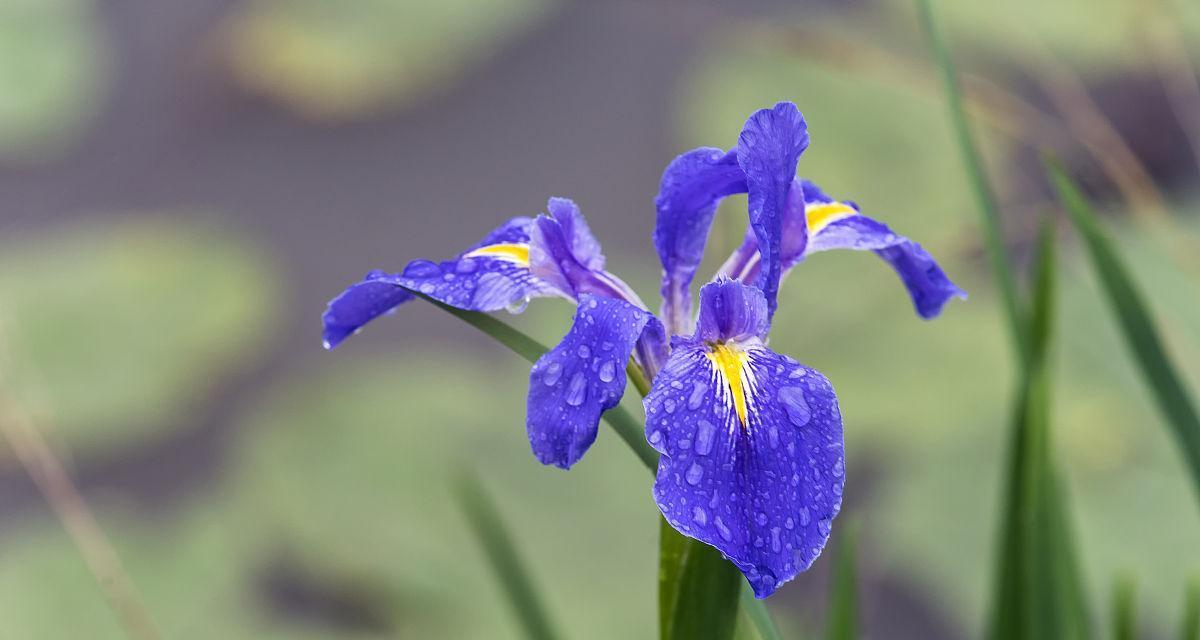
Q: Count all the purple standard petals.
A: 3